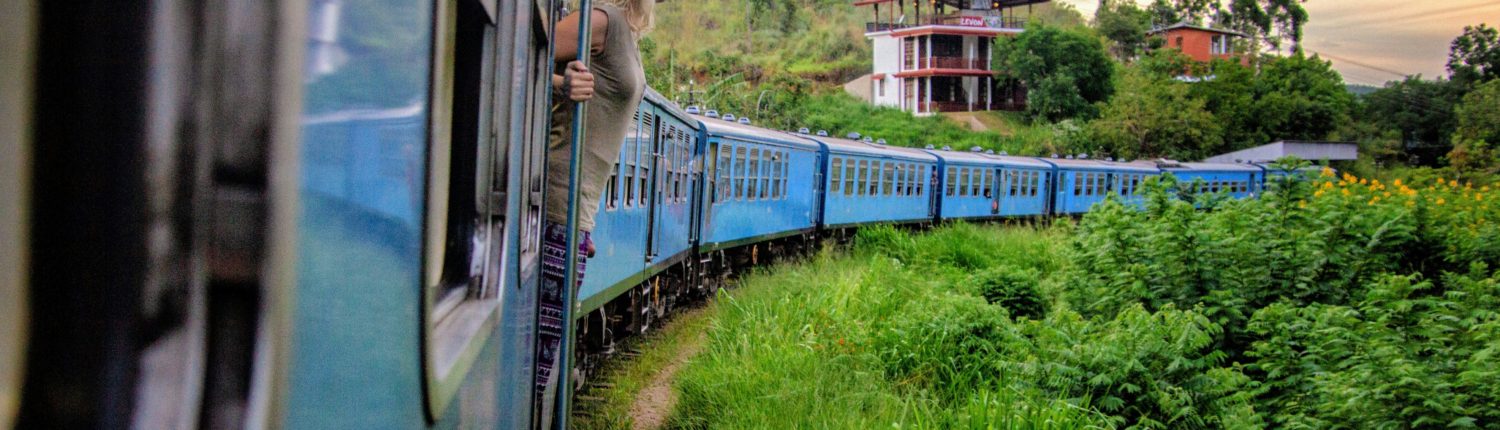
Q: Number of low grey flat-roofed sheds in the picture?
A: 1